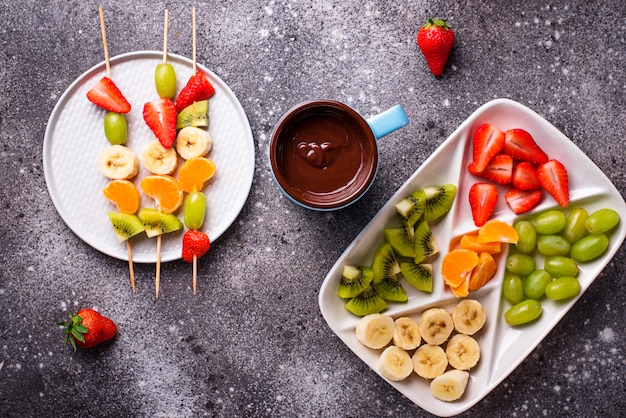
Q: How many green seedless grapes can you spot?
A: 15